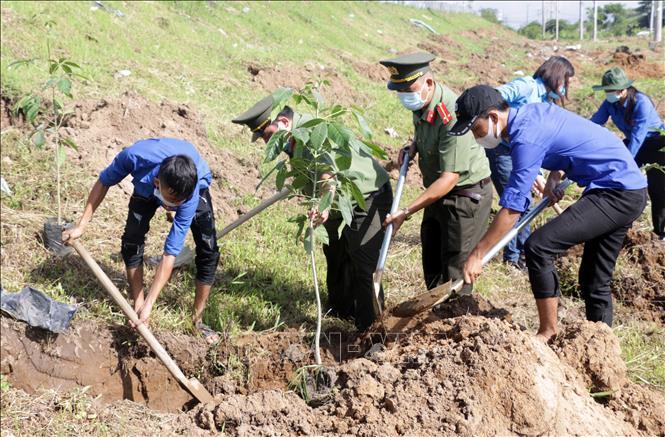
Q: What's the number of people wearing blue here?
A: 4